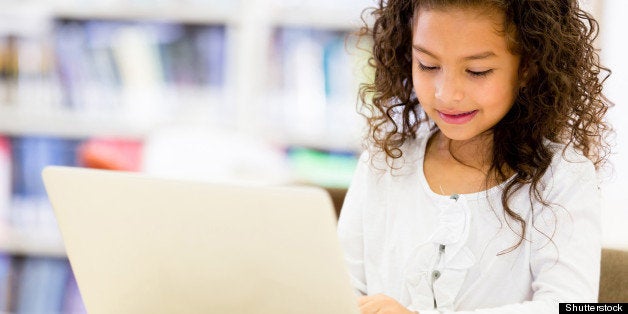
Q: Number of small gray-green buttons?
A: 3